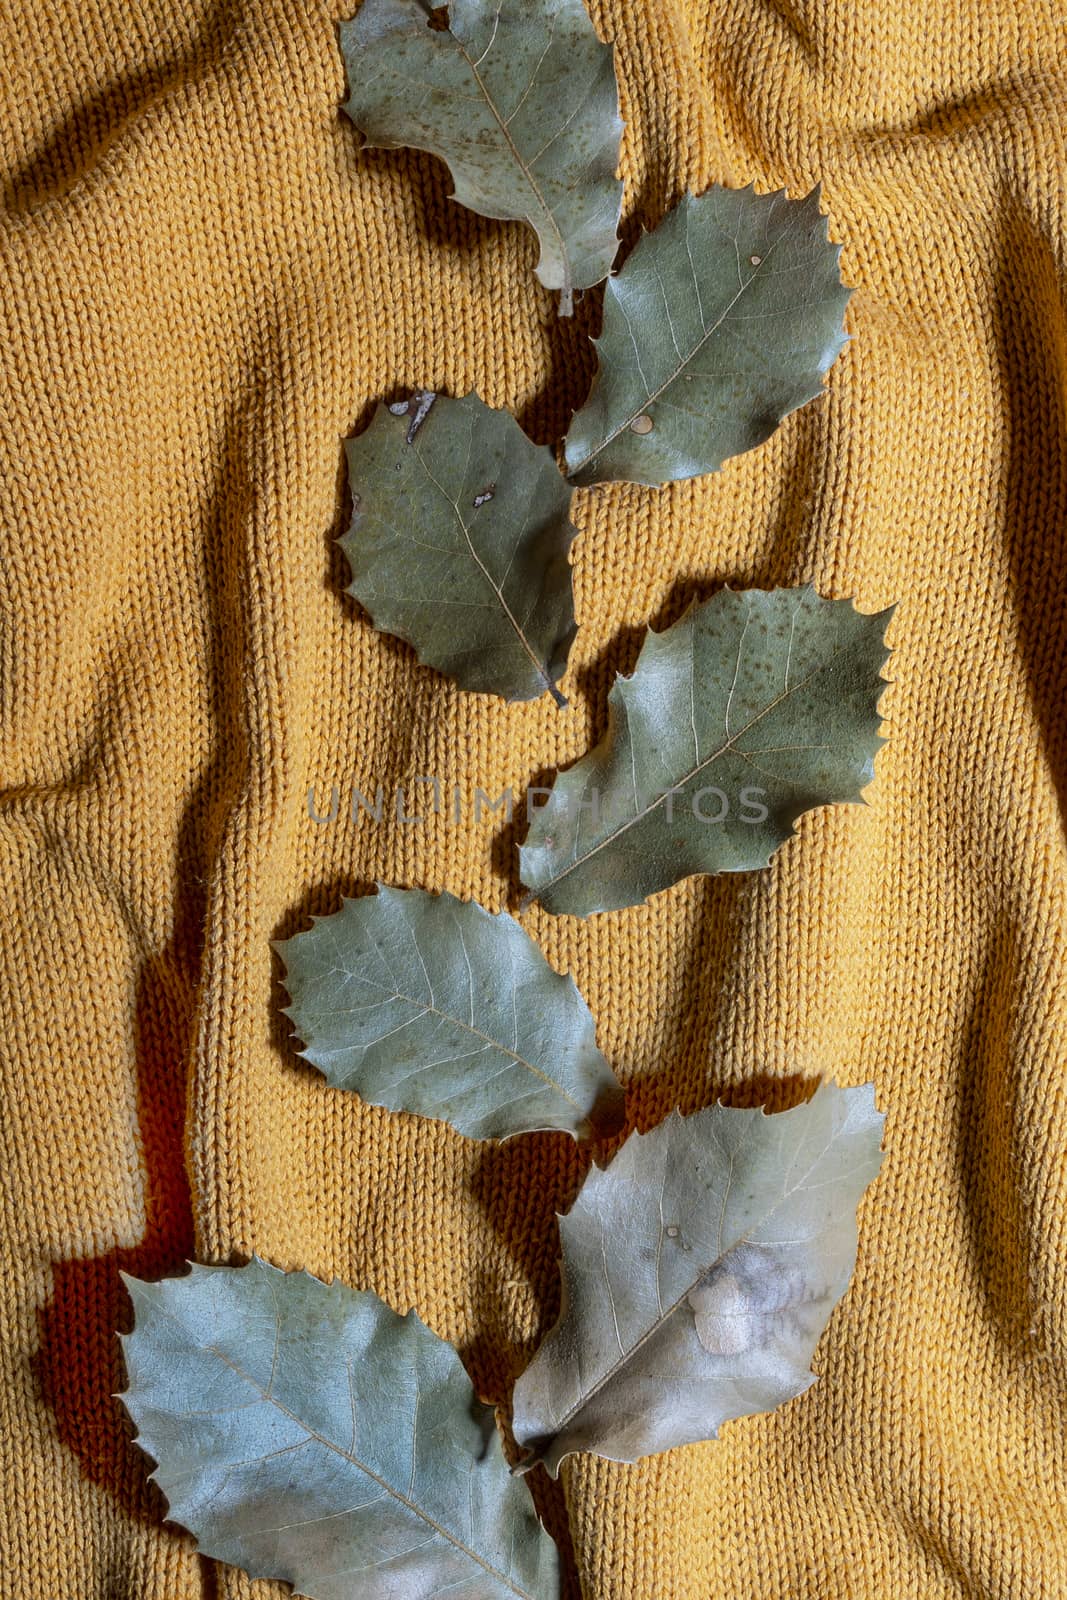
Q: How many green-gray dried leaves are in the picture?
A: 7